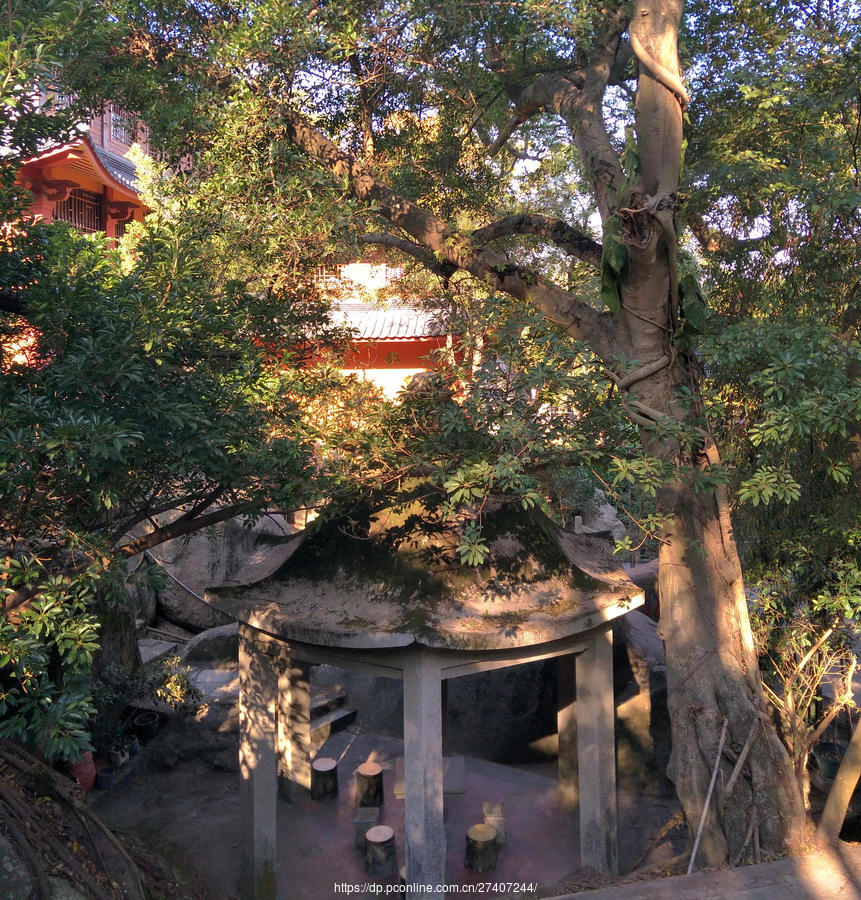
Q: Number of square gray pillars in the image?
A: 5